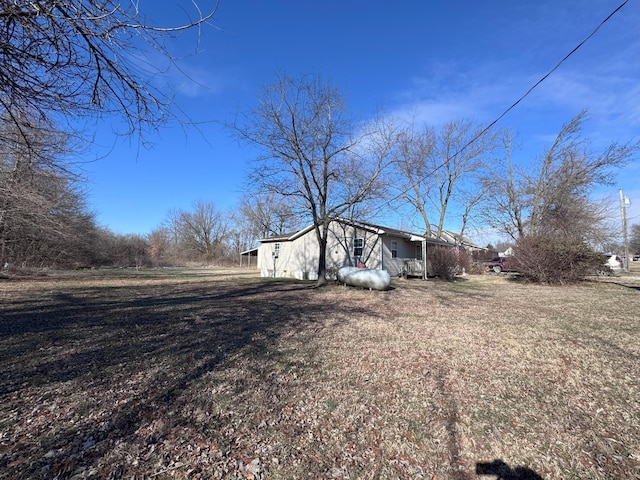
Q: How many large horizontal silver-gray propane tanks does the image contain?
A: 1